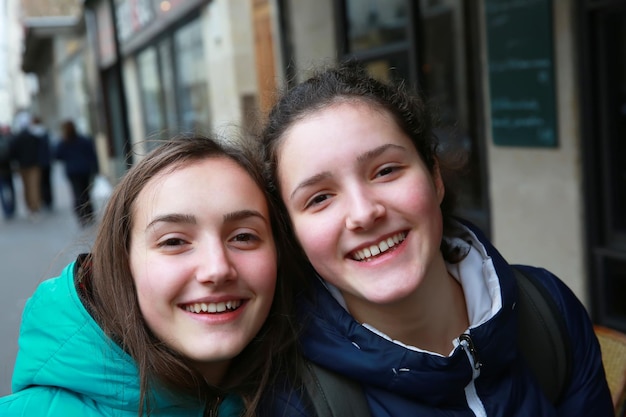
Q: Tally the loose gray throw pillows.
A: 0